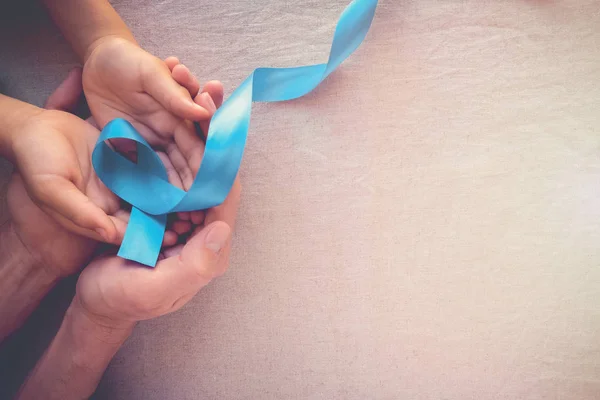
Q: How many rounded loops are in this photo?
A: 1